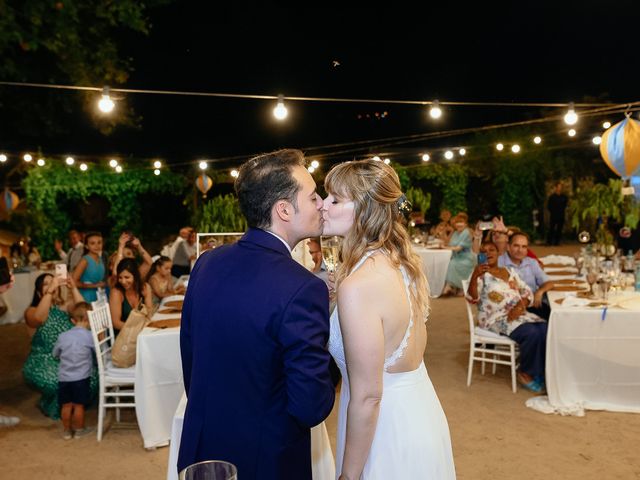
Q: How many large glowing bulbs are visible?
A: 4